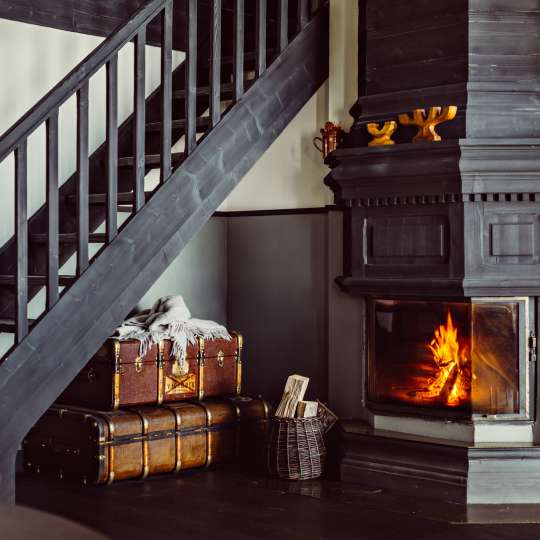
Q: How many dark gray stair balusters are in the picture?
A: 12